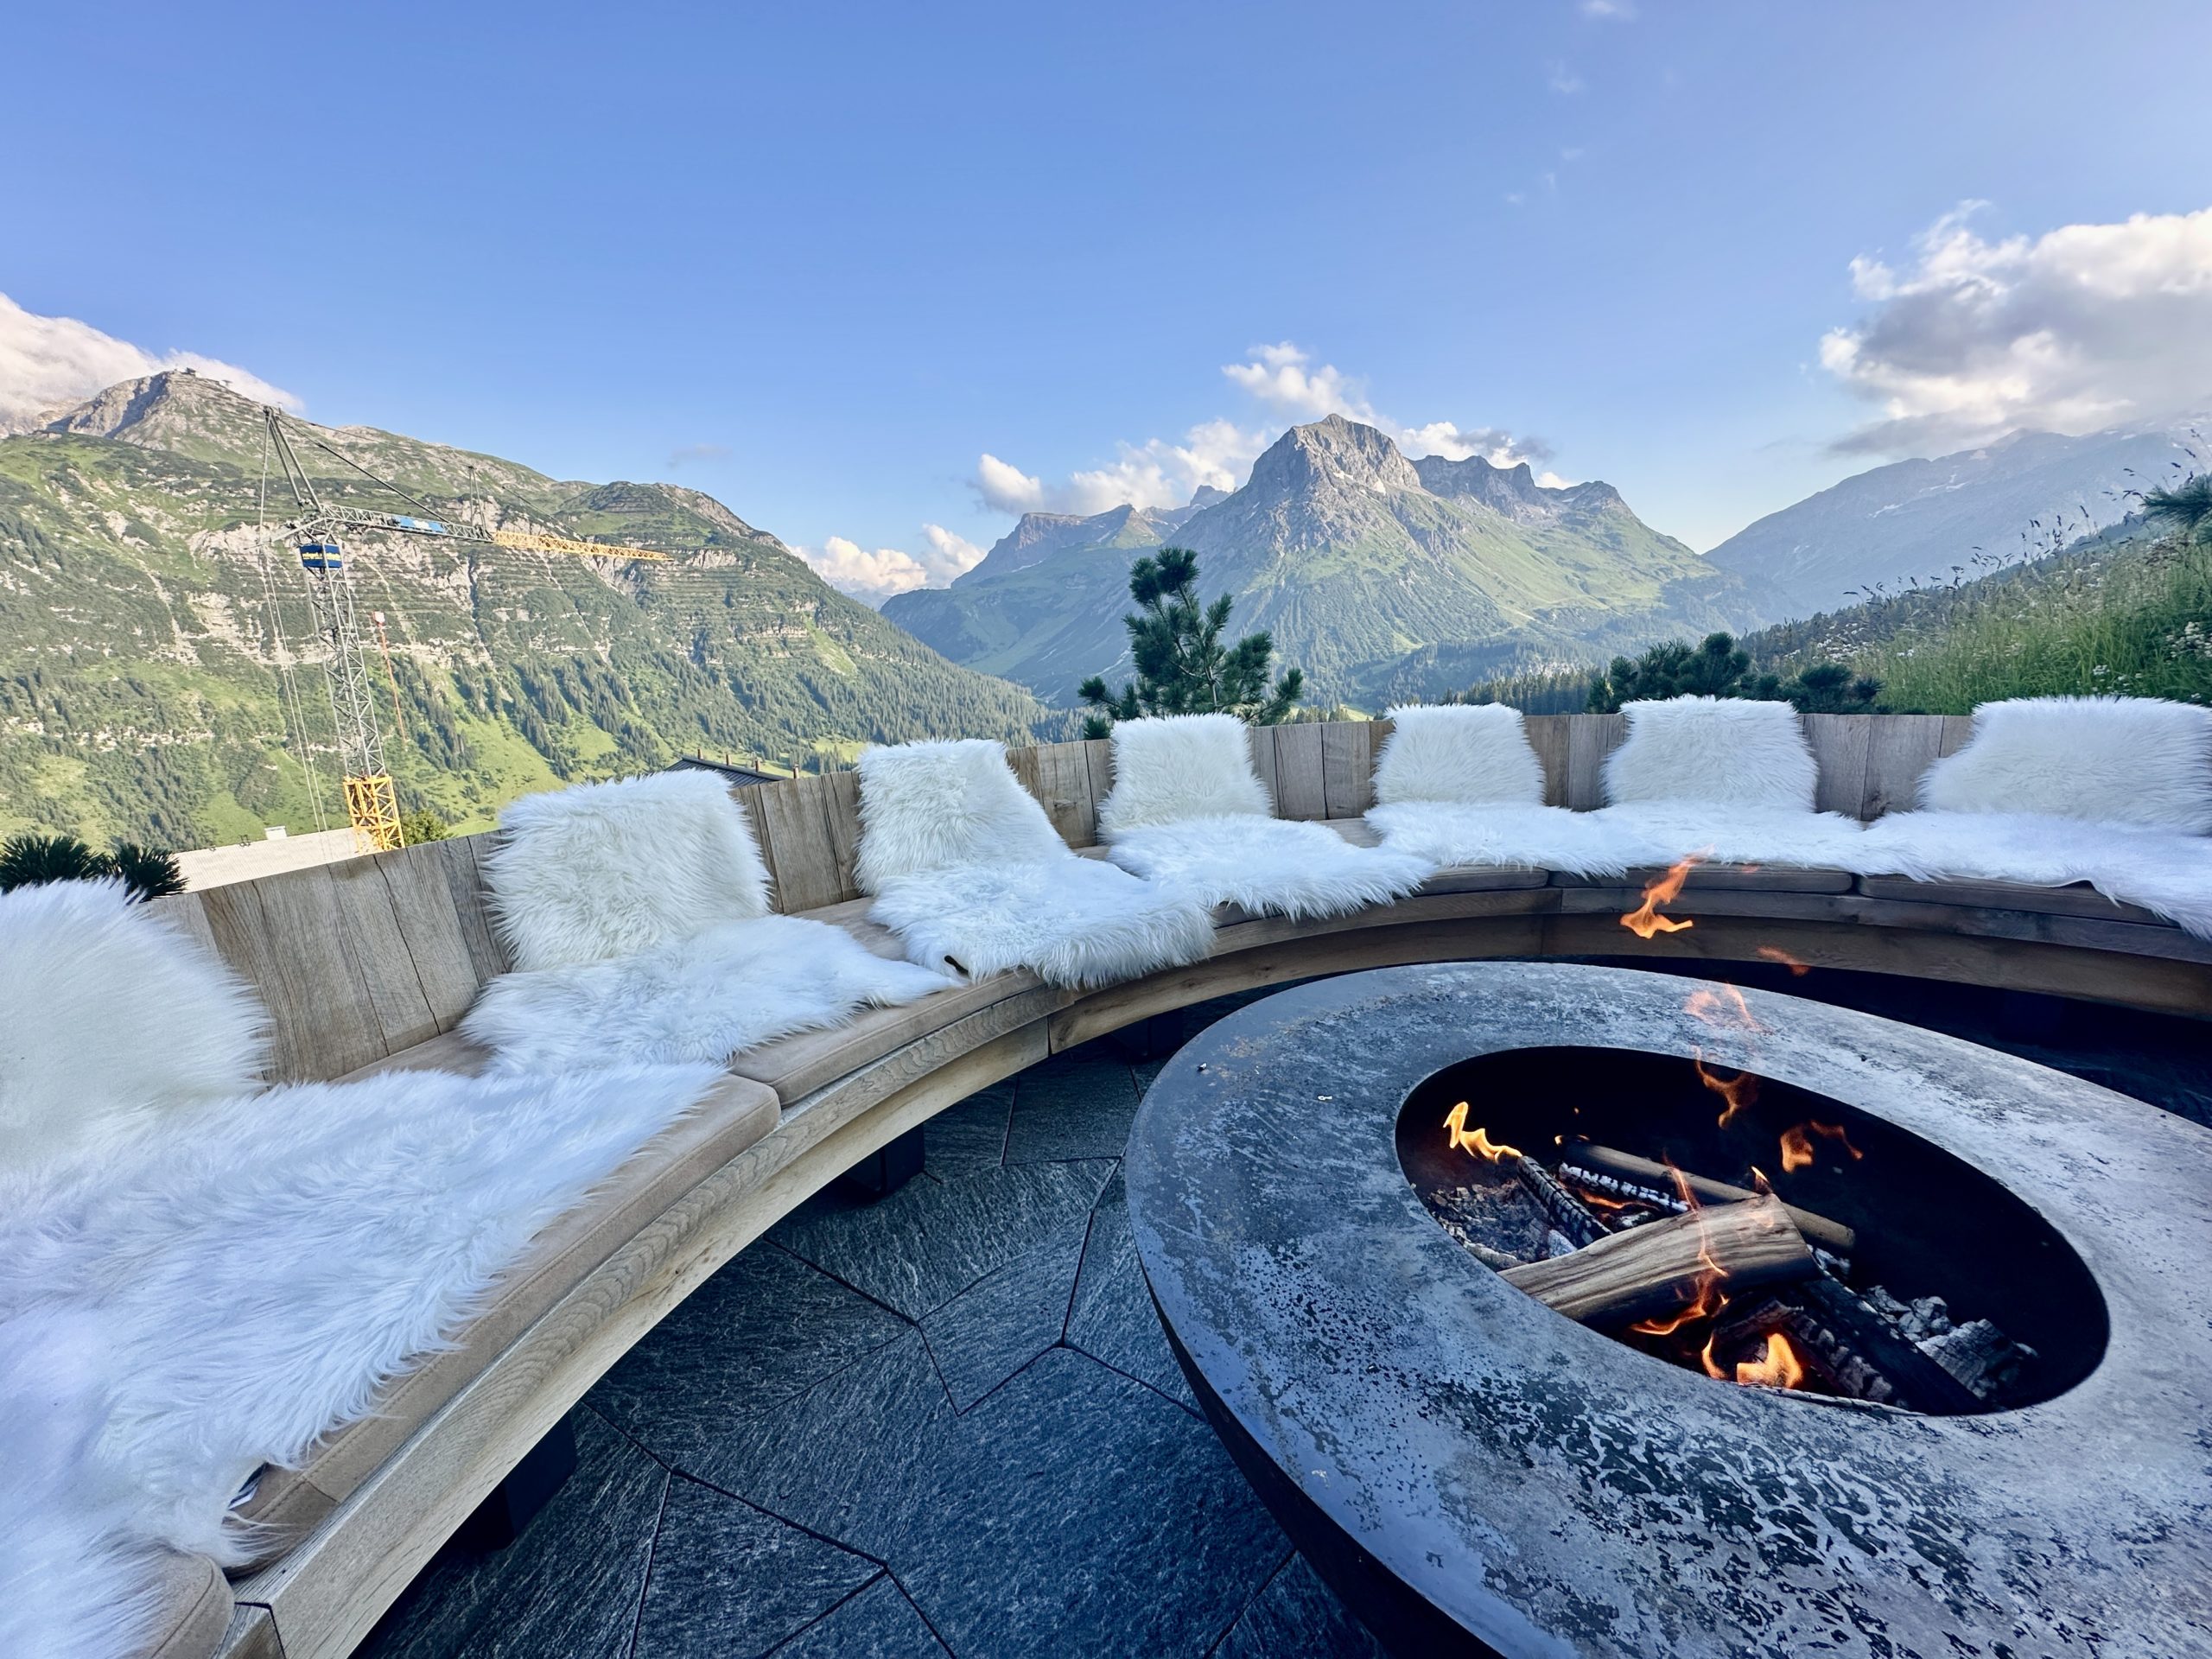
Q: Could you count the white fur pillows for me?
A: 7